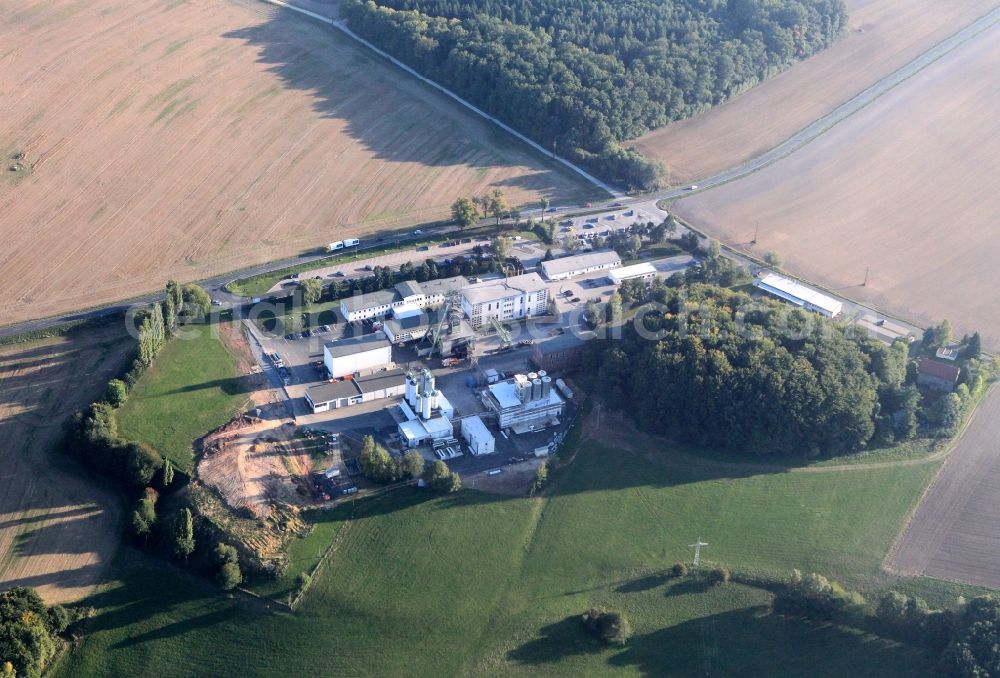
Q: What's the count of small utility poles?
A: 2